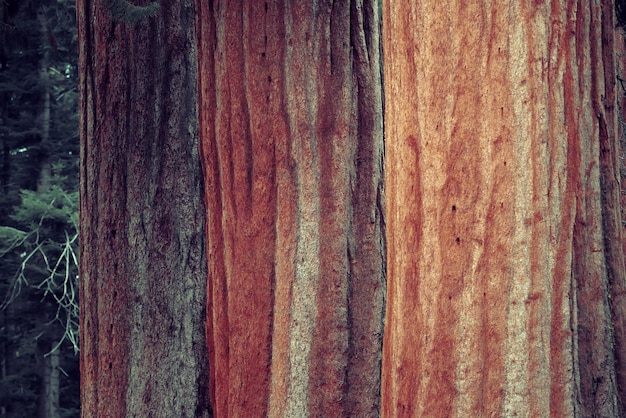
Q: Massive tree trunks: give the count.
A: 3